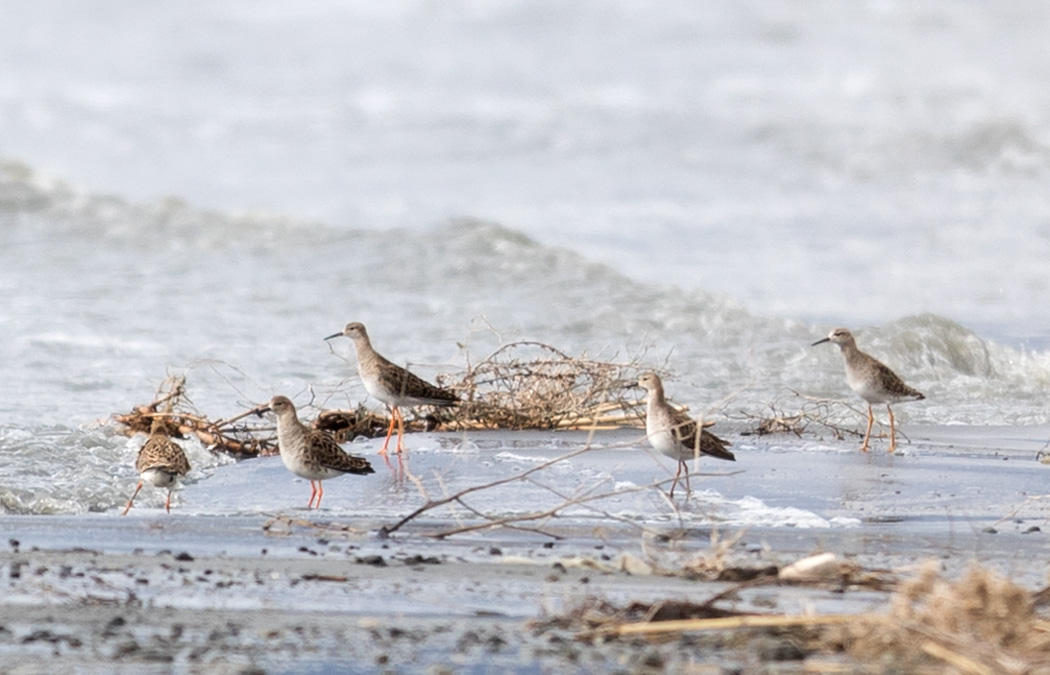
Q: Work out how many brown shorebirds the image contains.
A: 5